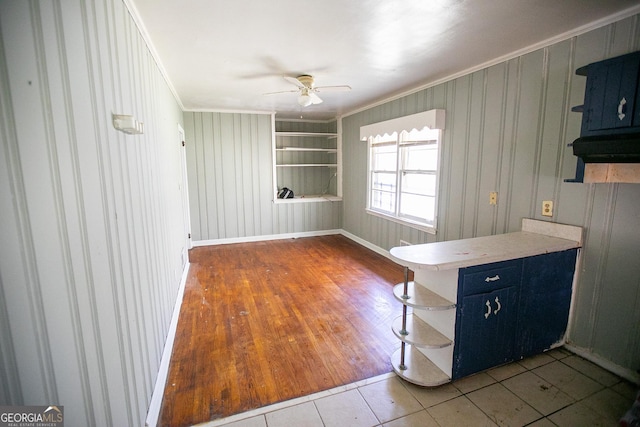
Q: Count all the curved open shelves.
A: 3